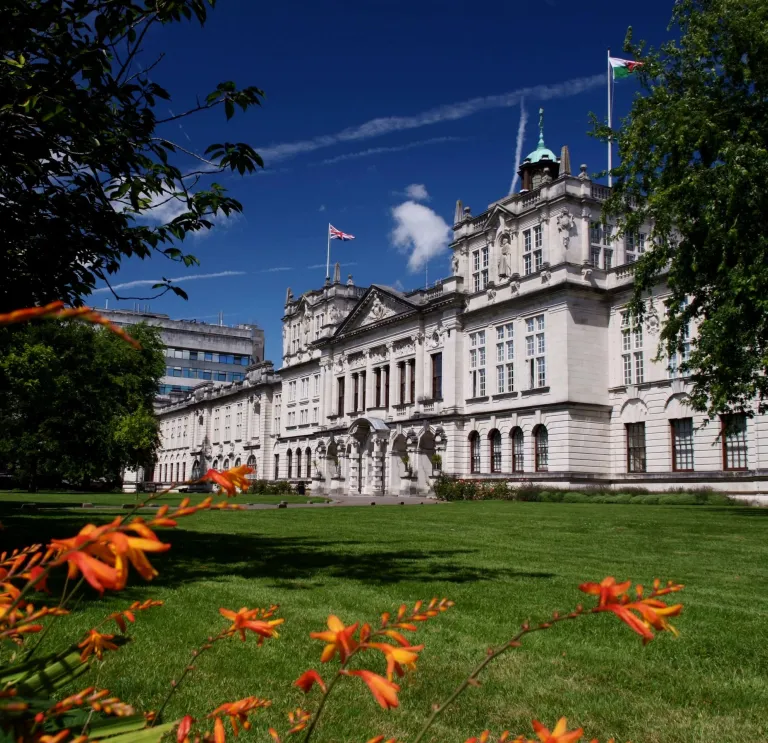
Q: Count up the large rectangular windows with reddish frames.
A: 3